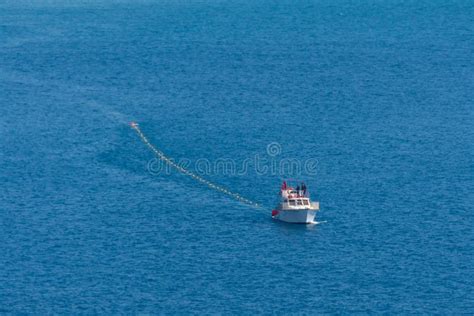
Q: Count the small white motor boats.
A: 1